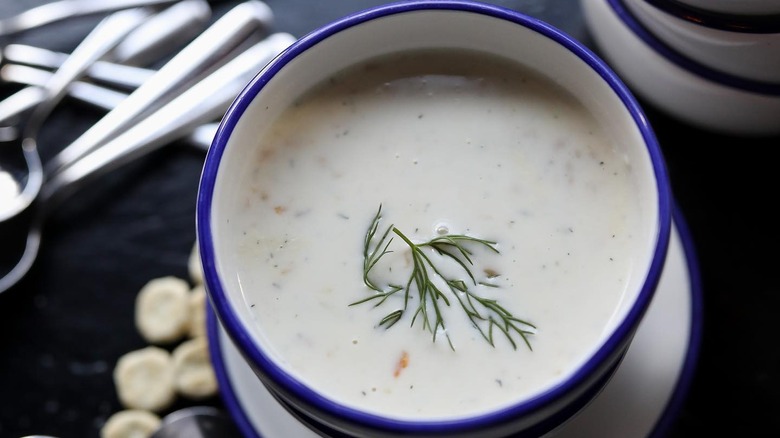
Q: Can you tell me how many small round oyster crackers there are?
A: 6